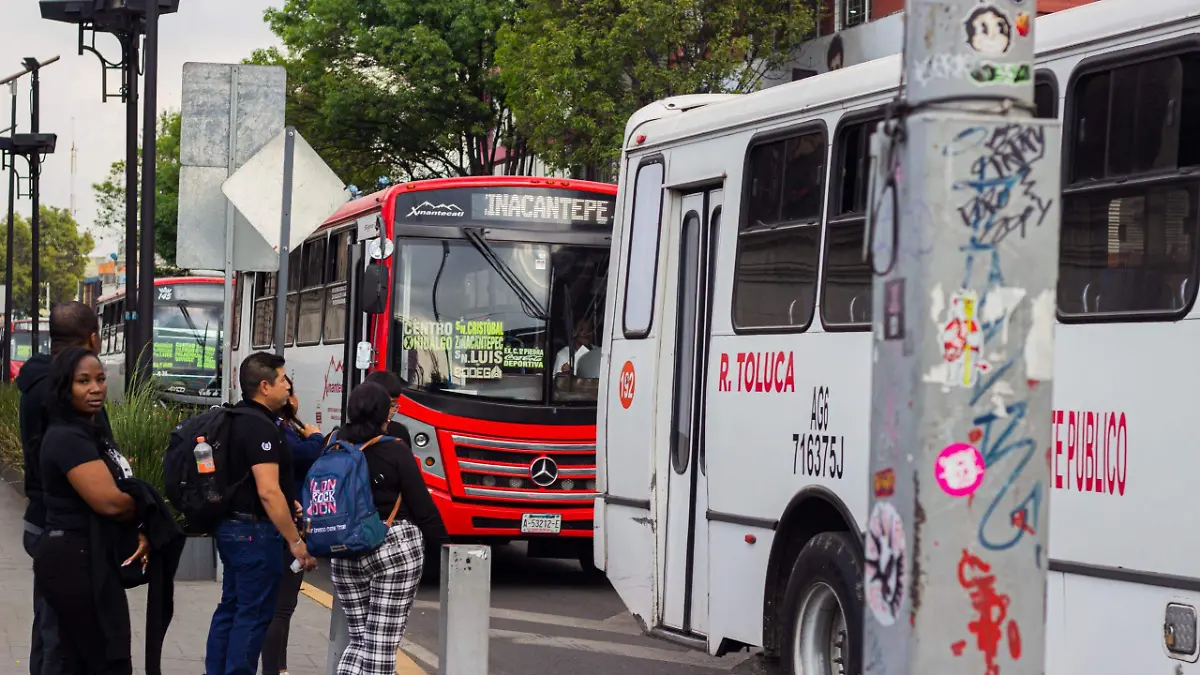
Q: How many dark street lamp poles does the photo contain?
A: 4